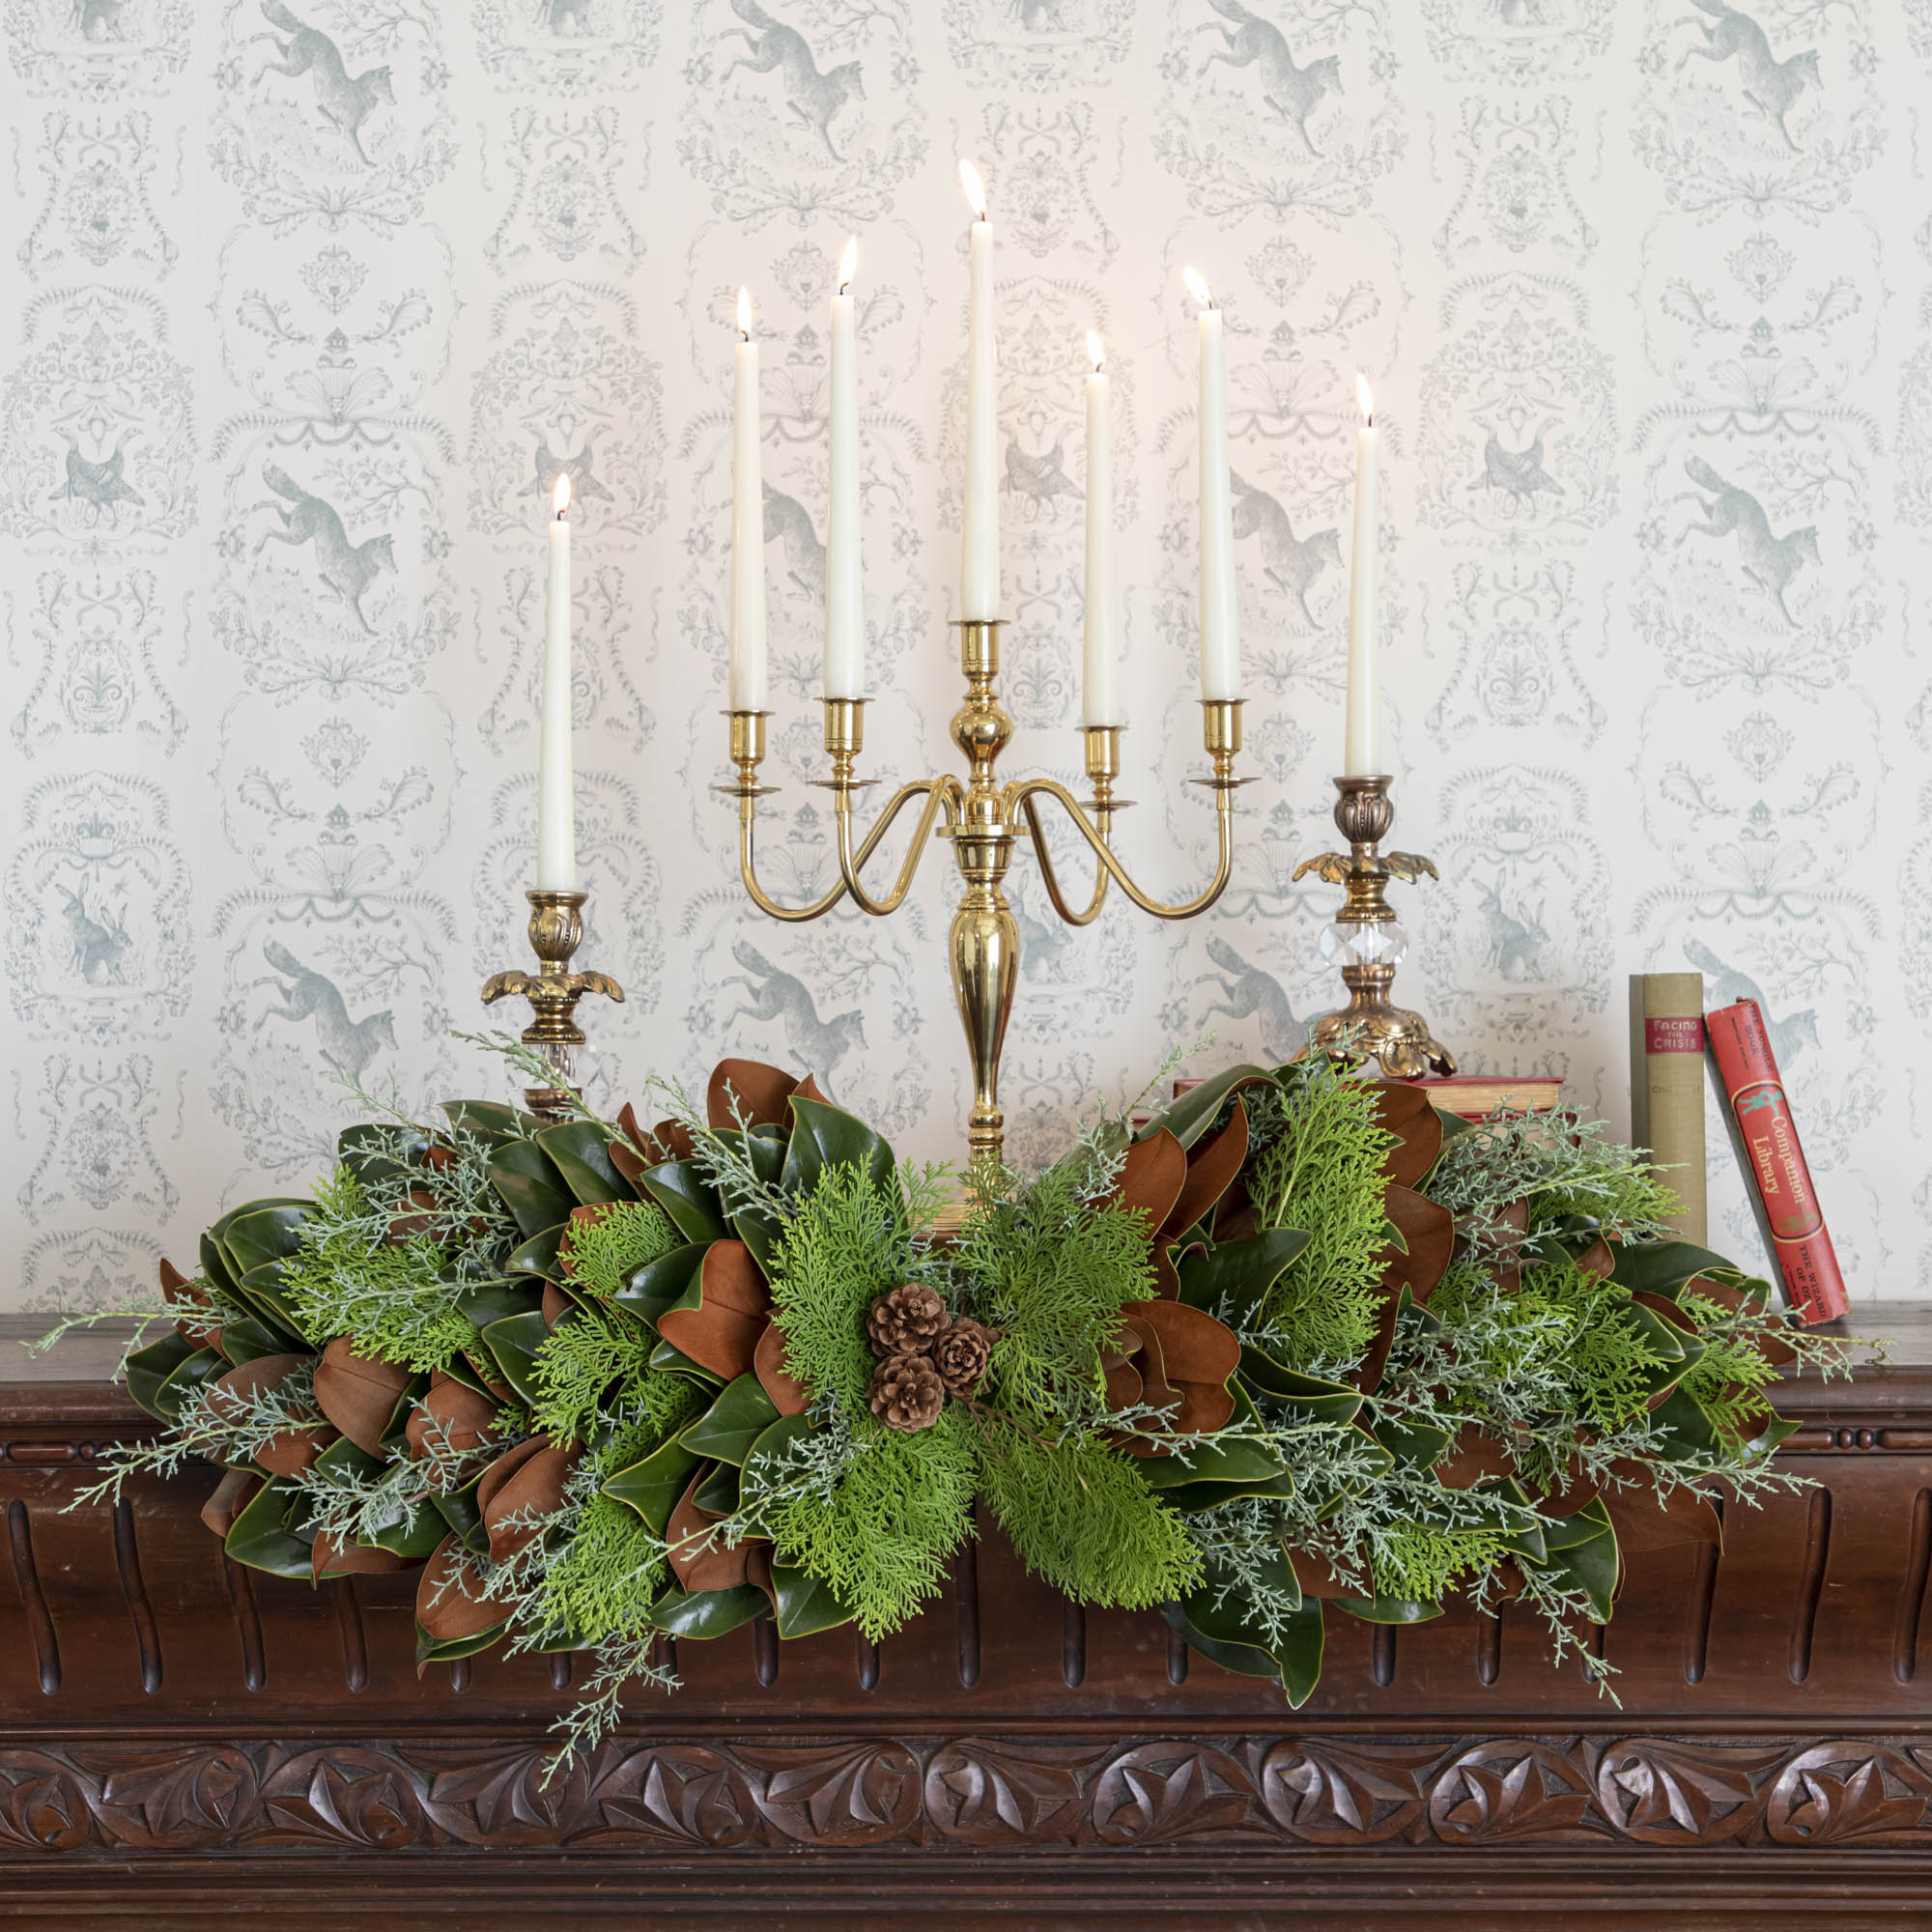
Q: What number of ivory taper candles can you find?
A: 7